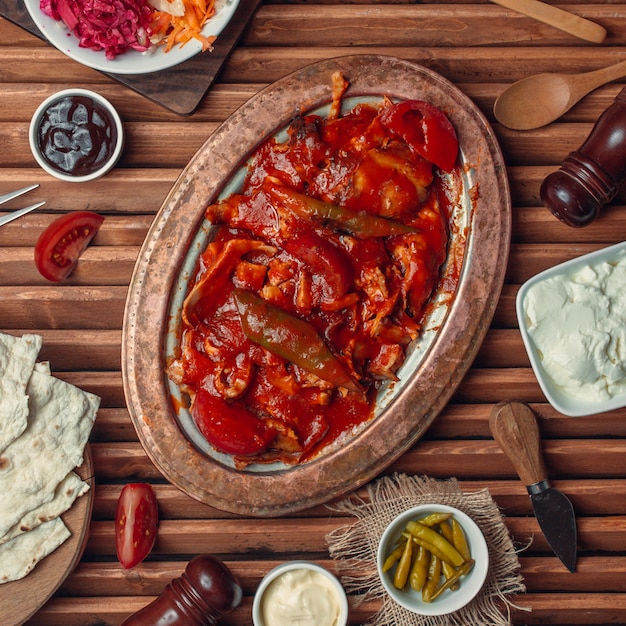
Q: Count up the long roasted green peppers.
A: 2